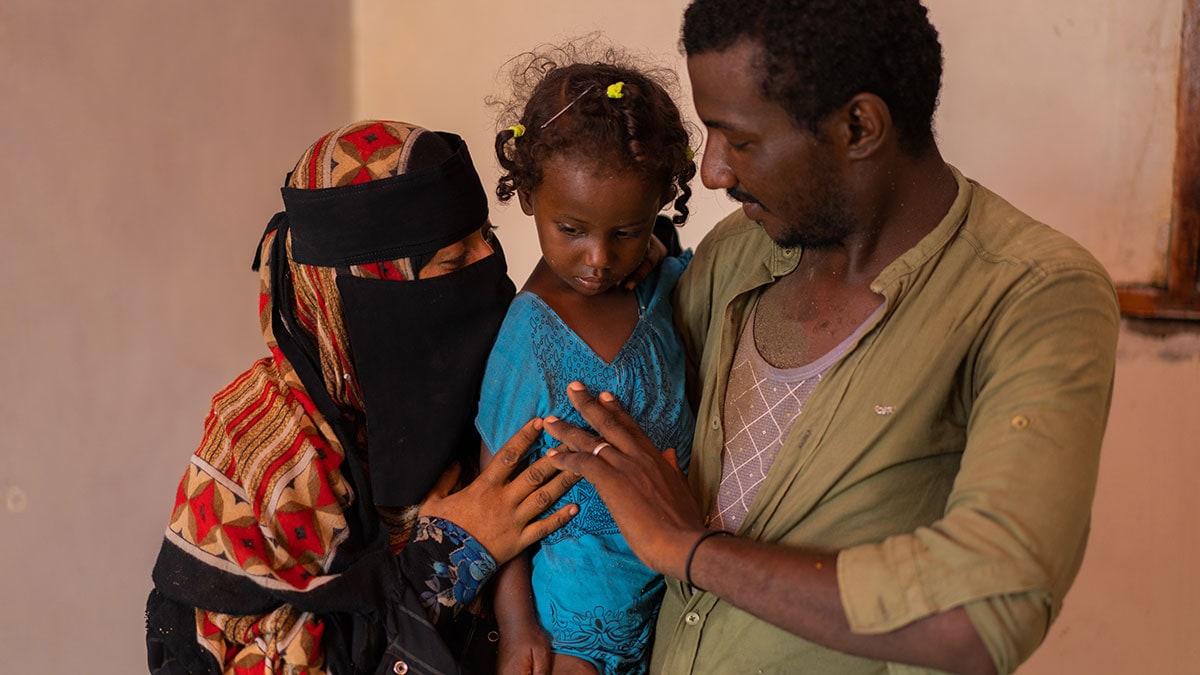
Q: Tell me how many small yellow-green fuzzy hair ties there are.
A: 3